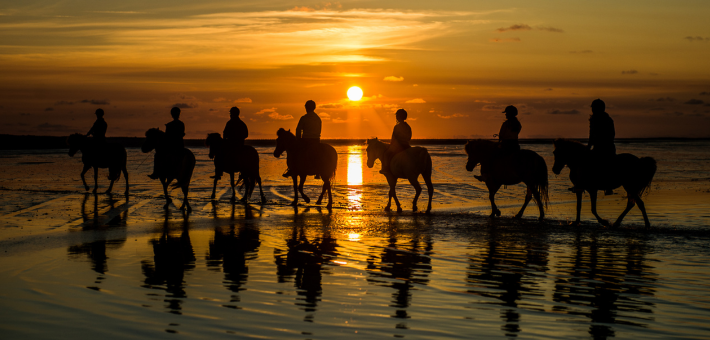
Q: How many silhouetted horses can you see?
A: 7